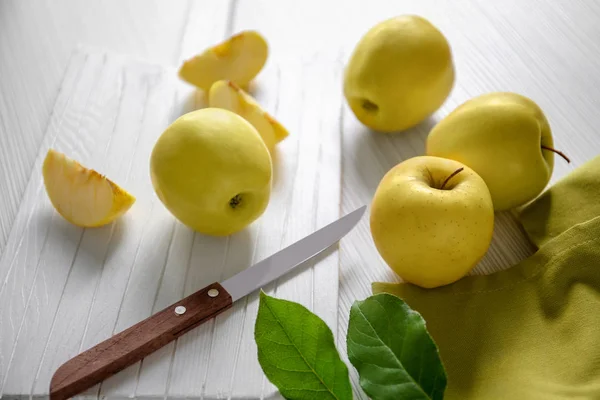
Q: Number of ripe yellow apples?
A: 4